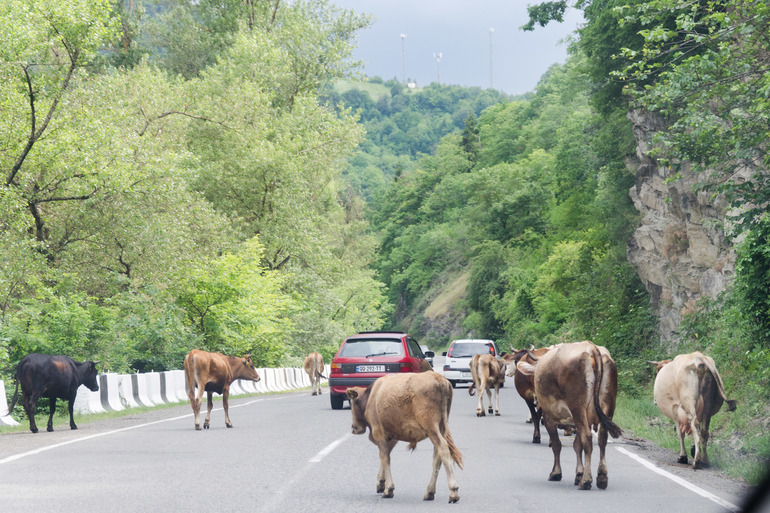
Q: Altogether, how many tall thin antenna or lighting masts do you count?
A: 3